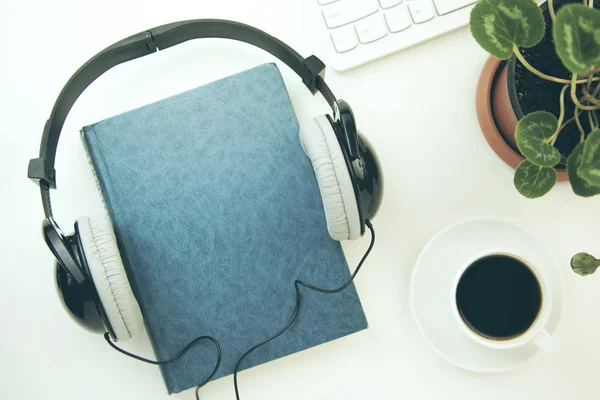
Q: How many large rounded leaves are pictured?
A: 6